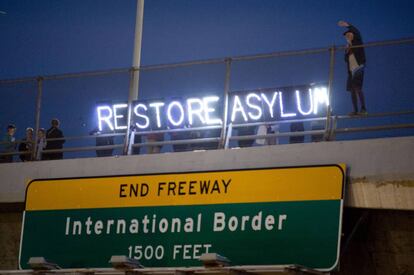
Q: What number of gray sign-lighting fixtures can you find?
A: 3